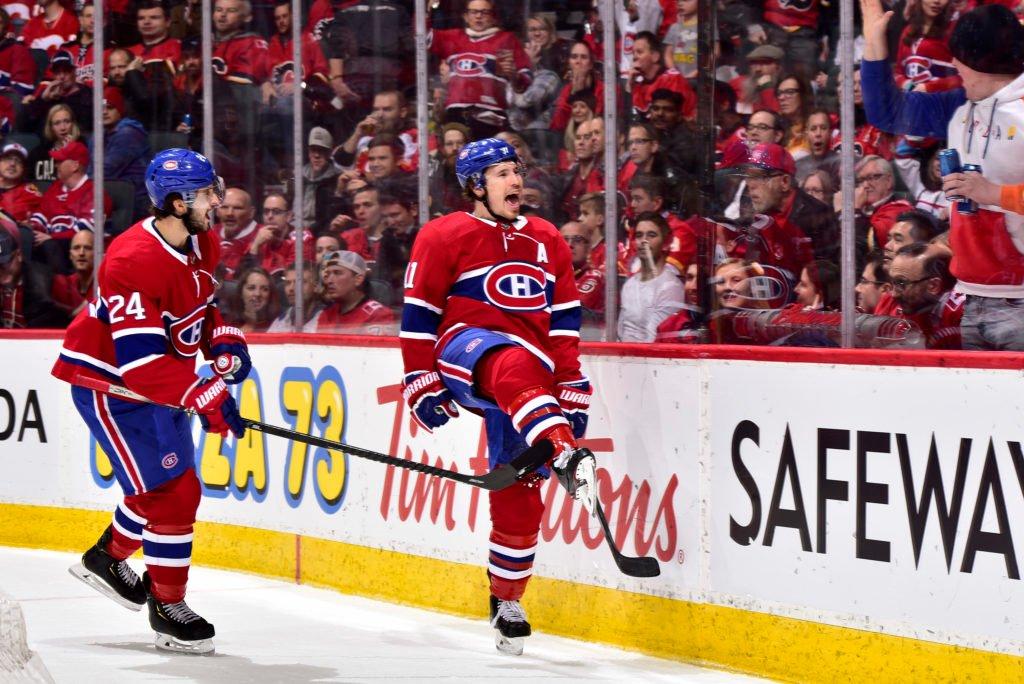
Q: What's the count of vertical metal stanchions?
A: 6